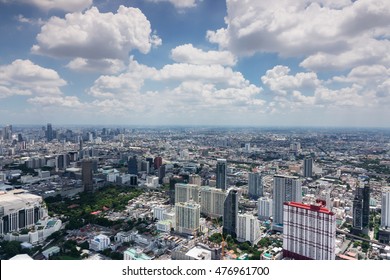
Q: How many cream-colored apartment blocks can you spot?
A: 3